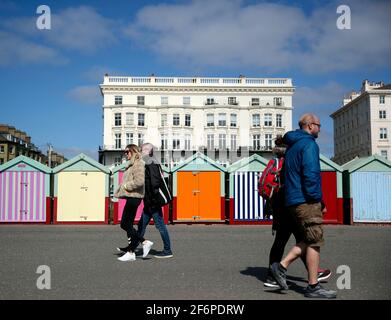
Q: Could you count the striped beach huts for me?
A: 2